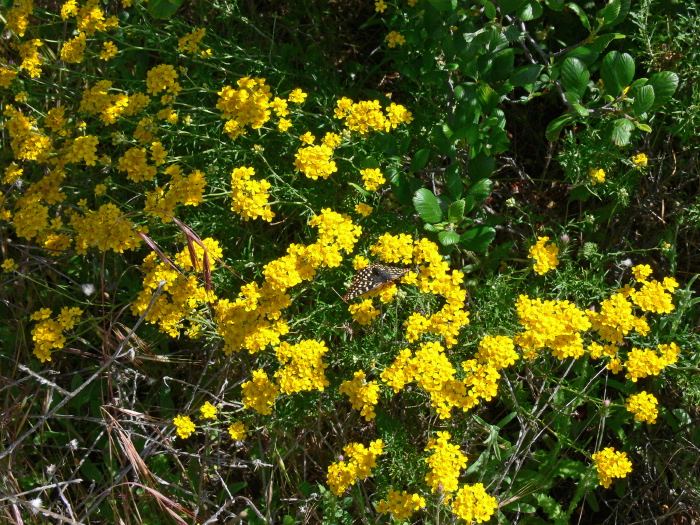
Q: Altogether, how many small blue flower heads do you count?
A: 0